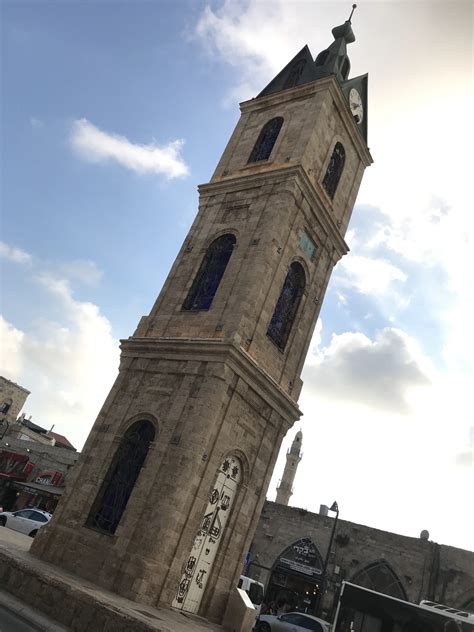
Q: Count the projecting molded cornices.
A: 3